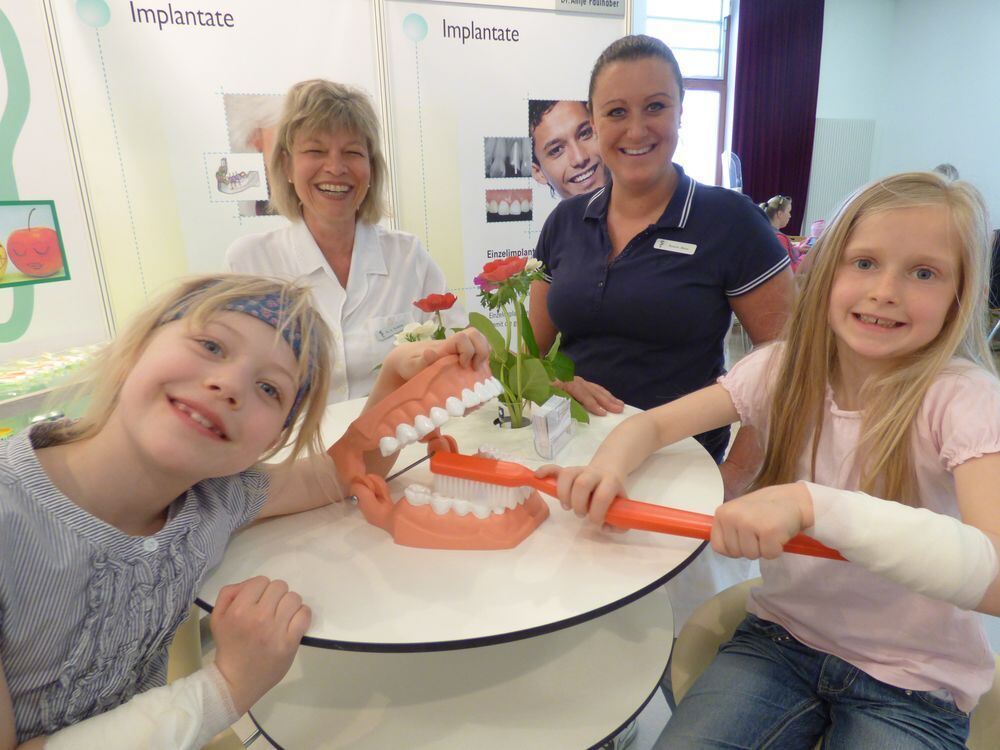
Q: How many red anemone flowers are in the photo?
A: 2